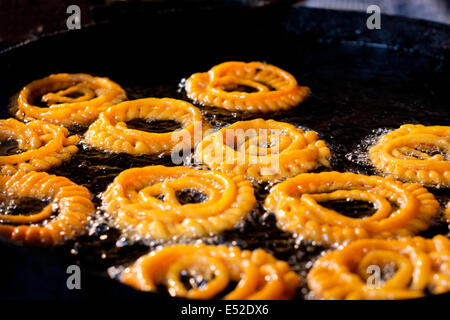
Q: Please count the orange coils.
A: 11